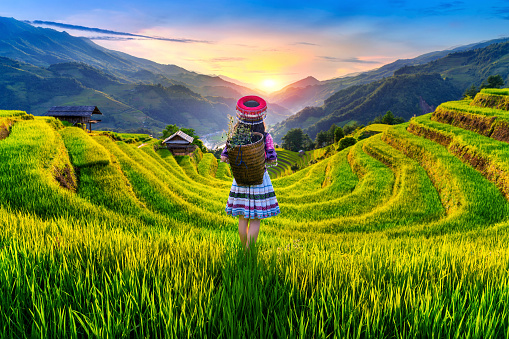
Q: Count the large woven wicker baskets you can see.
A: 1